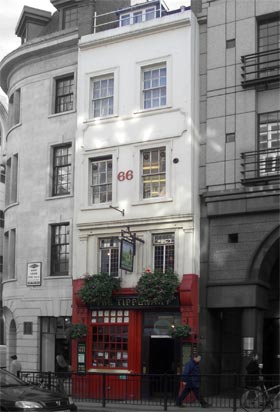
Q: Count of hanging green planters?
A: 4